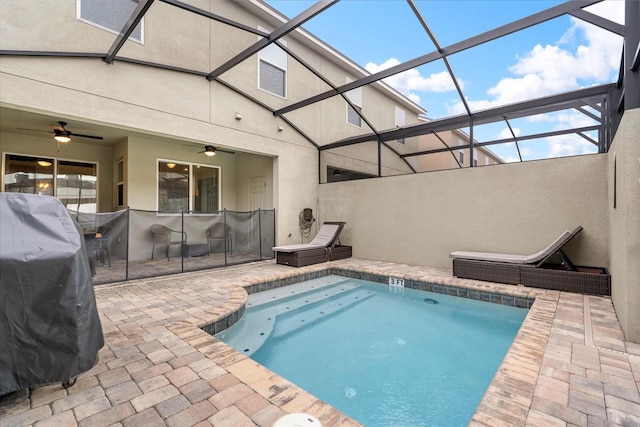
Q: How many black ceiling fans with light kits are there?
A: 2